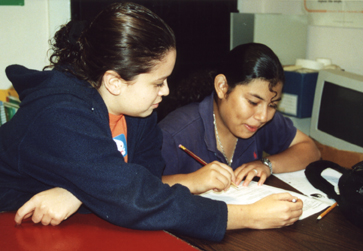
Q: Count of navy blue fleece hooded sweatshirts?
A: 1